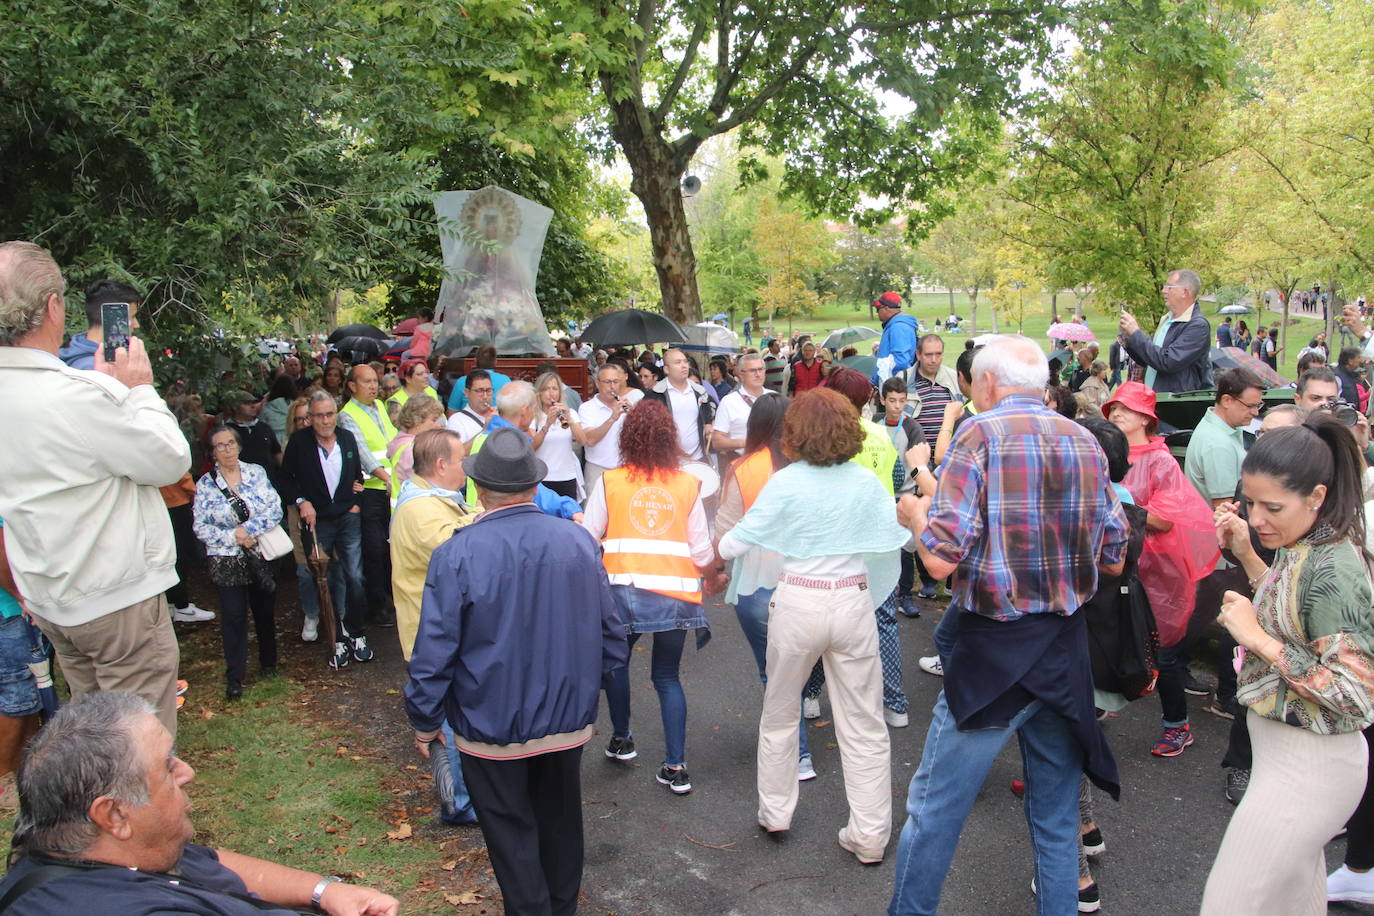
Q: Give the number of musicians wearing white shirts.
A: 5